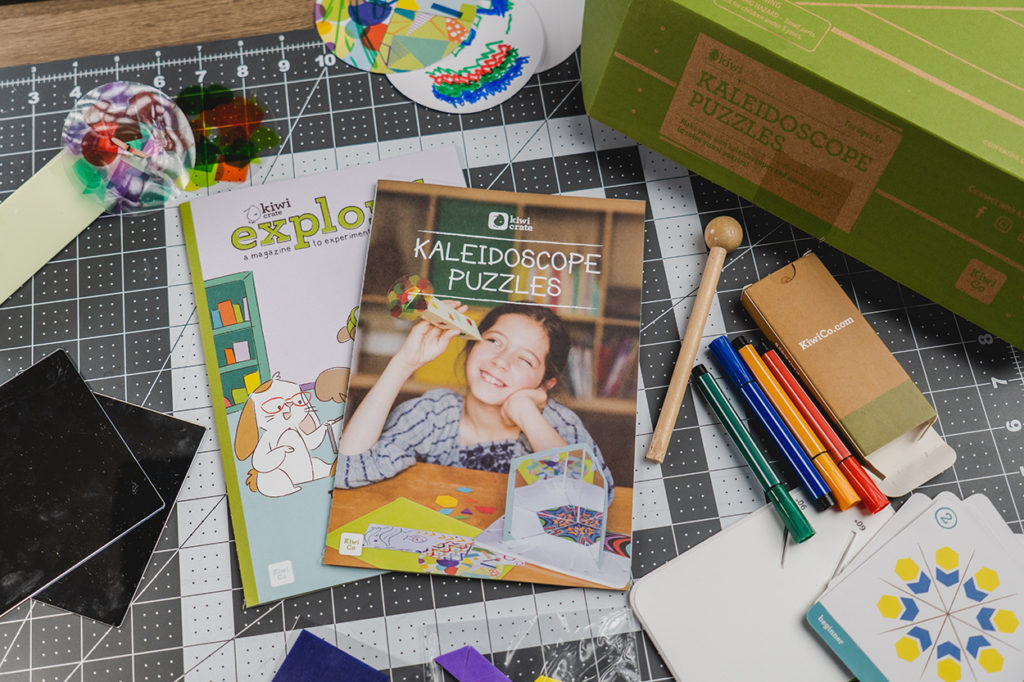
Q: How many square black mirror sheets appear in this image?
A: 2